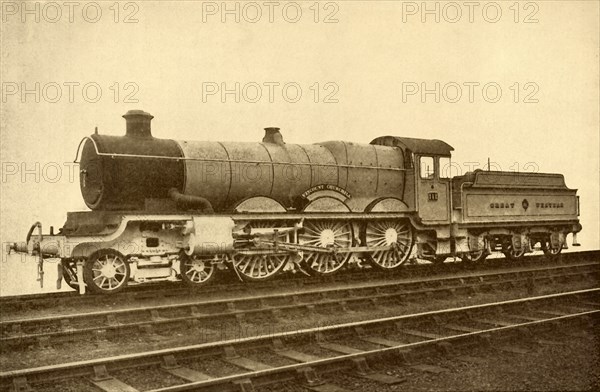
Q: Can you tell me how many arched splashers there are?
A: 3